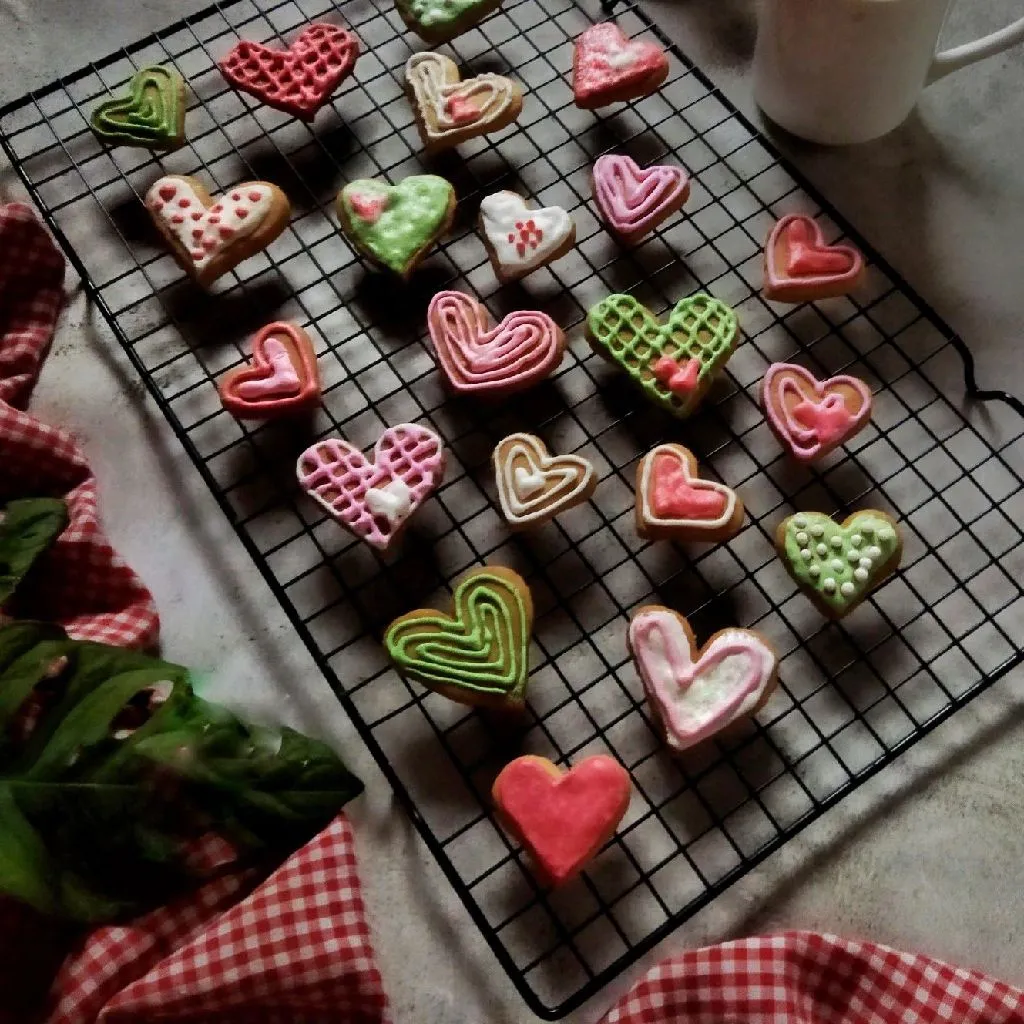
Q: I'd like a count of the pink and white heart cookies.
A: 2